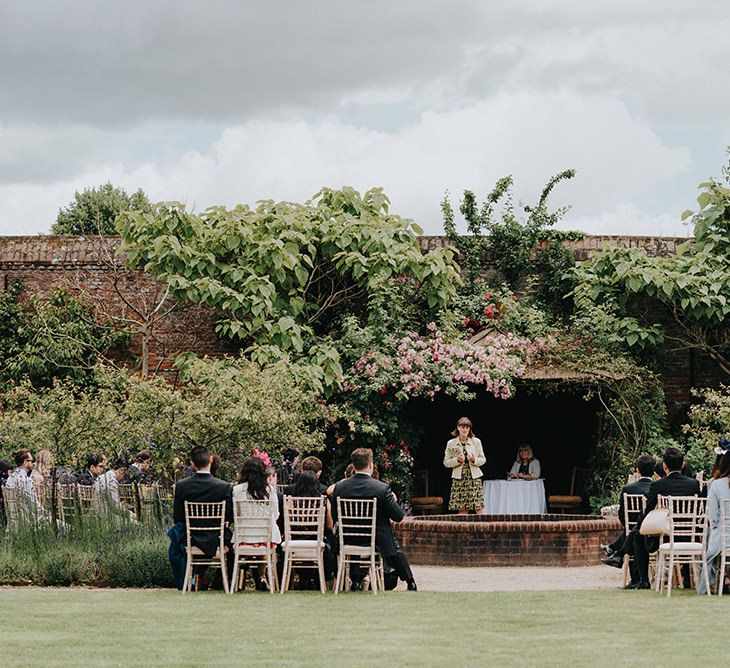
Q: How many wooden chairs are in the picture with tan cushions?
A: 2